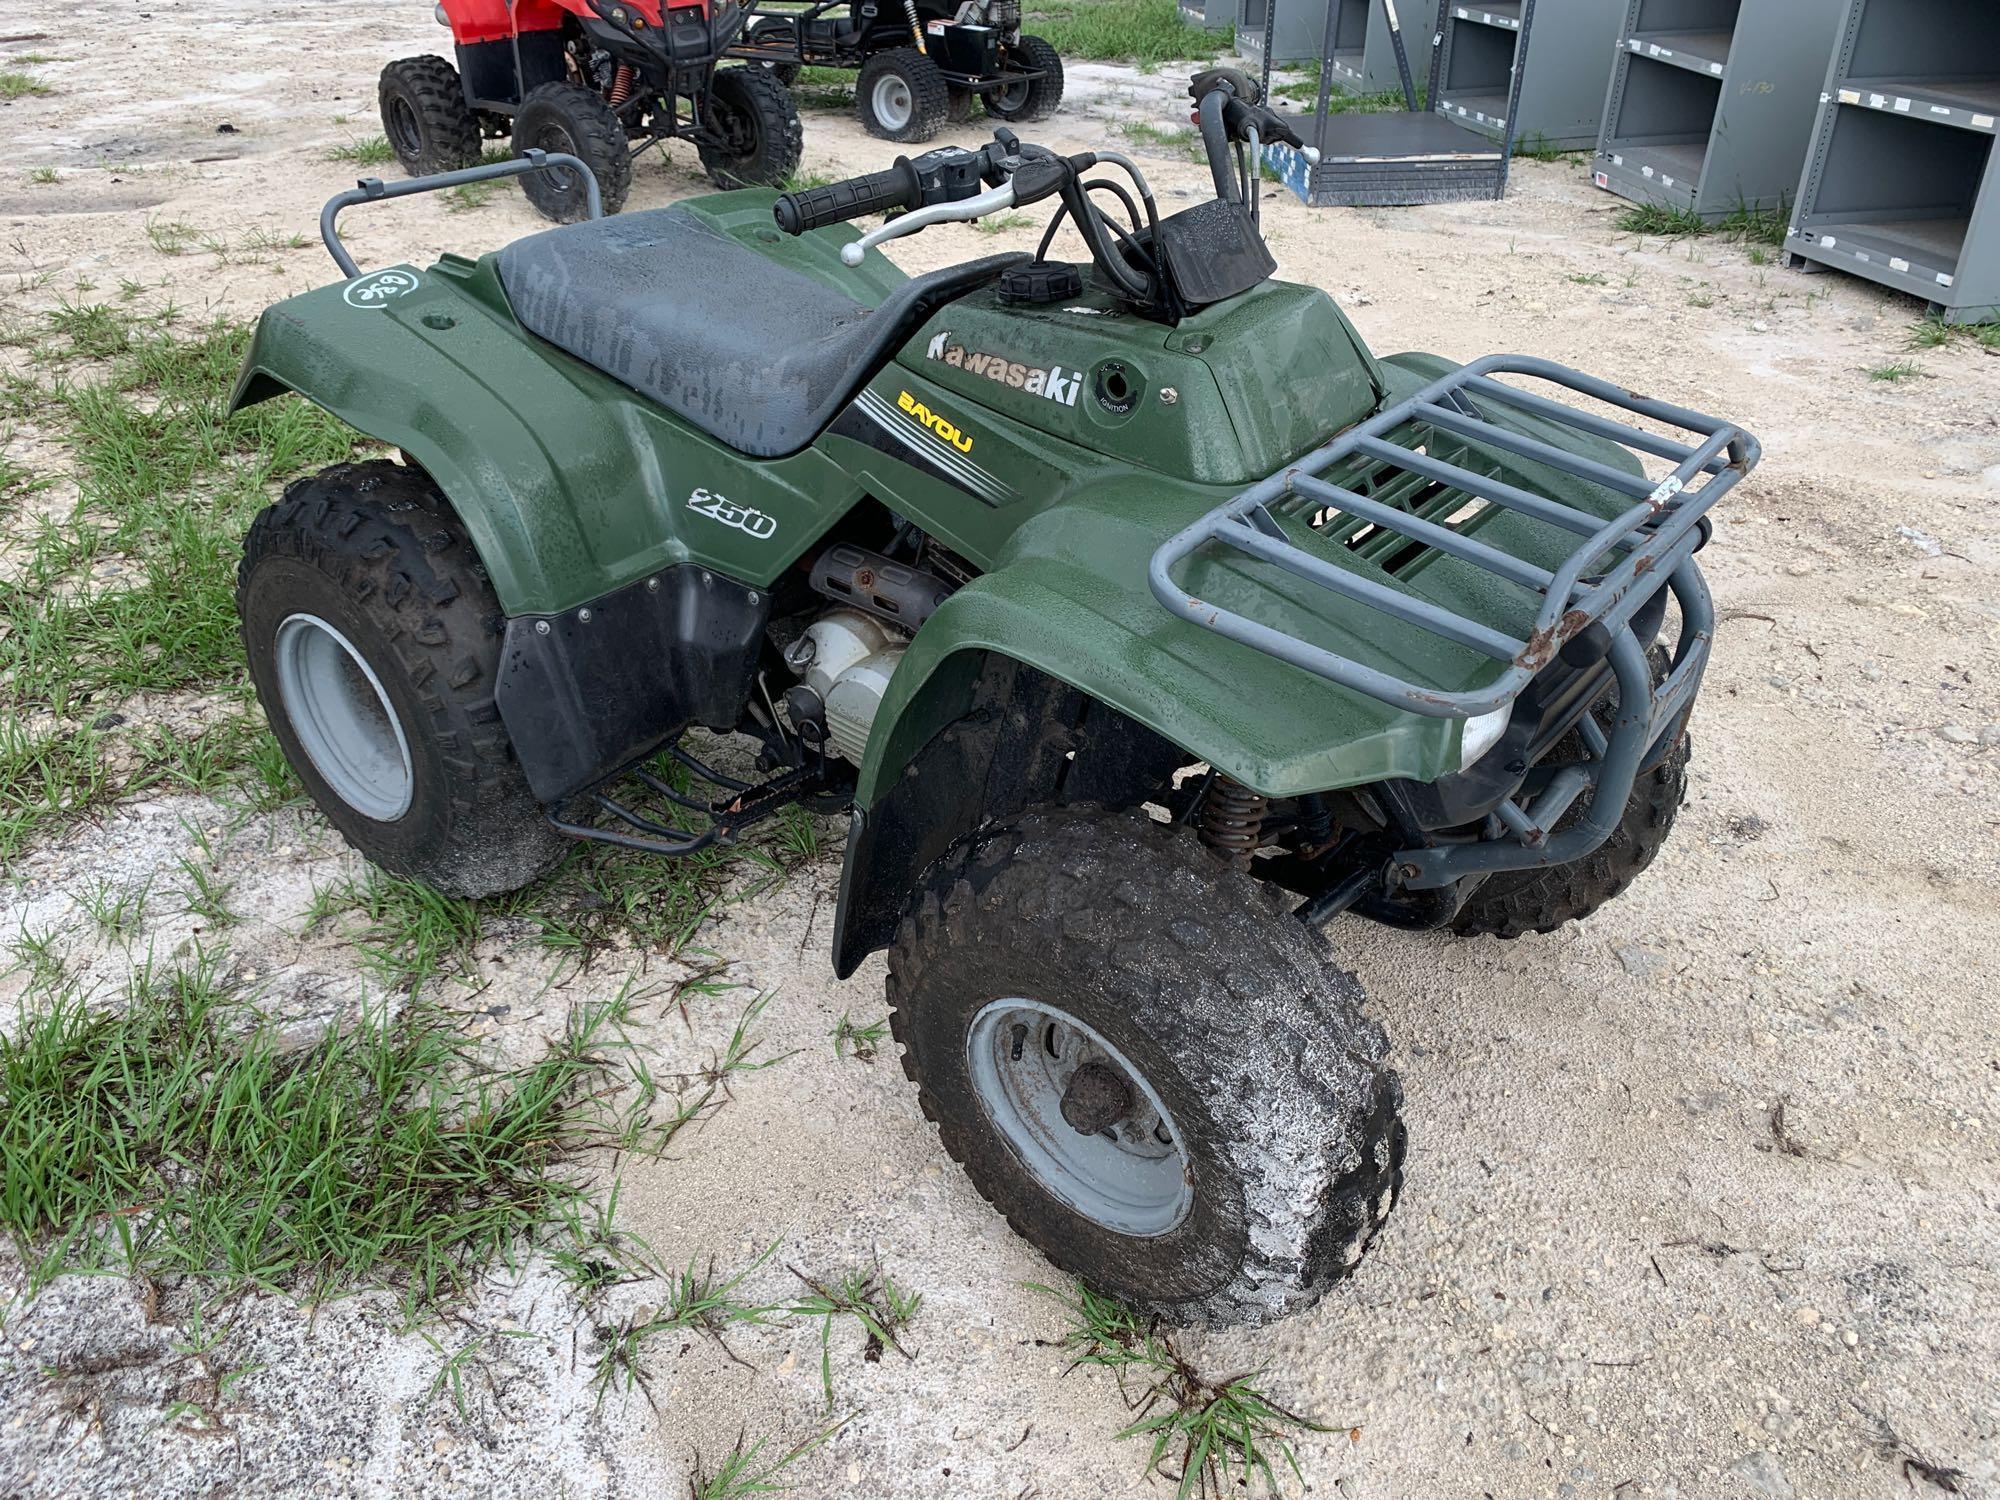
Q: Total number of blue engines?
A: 0